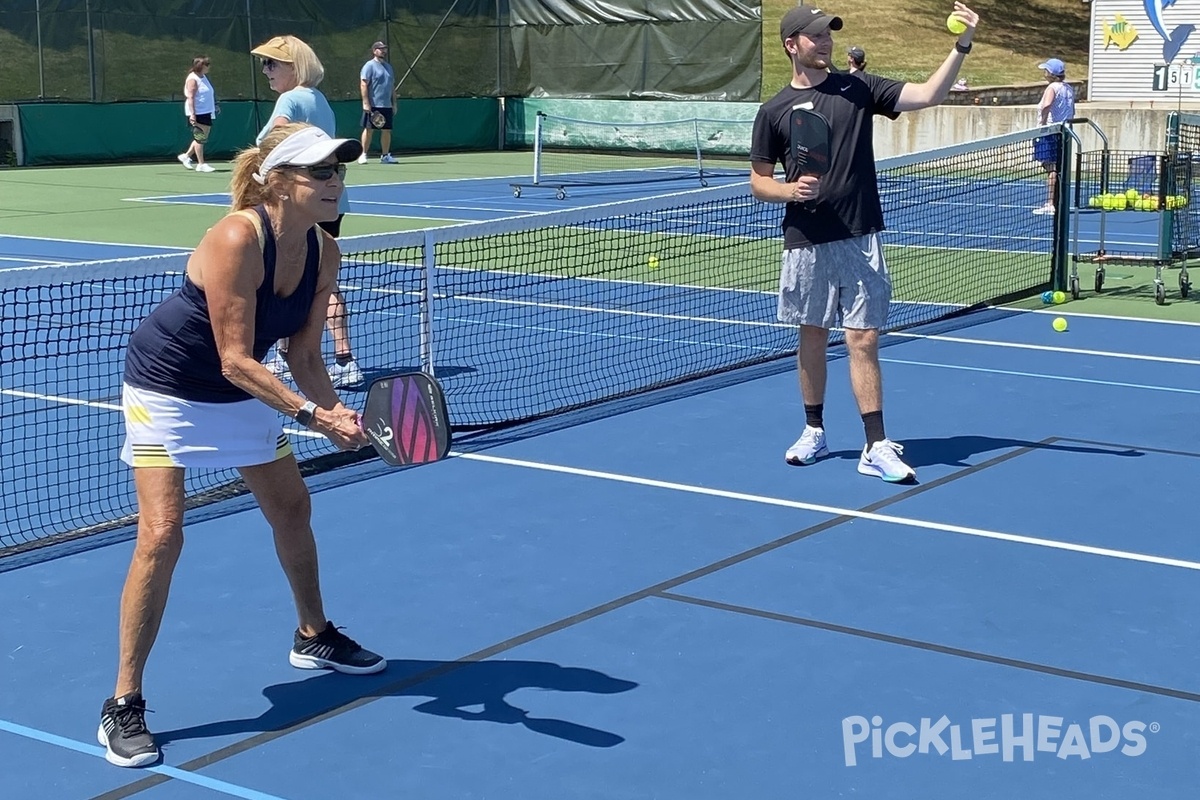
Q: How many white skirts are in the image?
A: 1